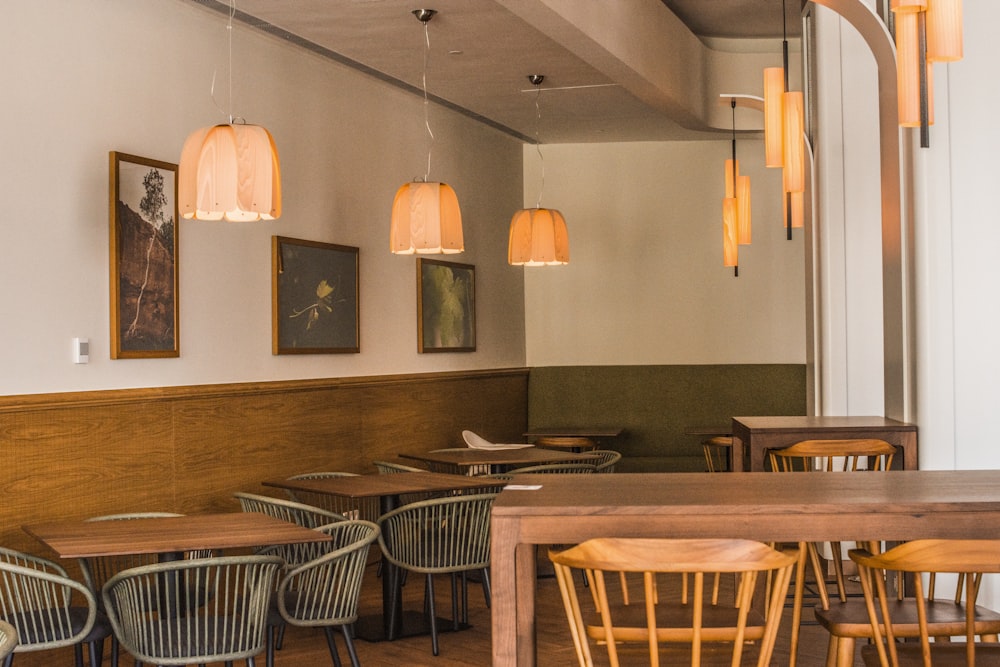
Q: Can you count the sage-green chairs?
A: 13